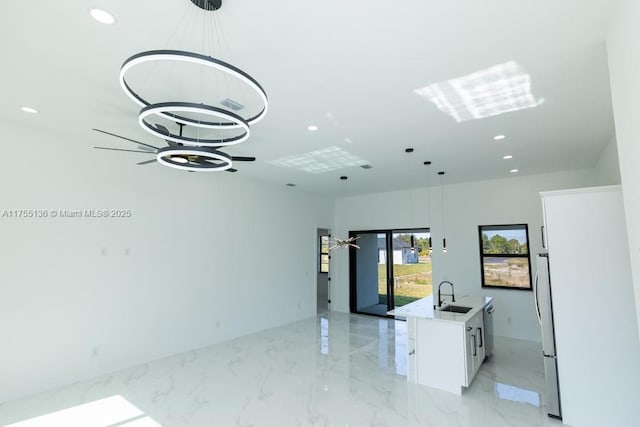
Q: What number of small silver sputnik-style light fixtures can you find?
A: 1